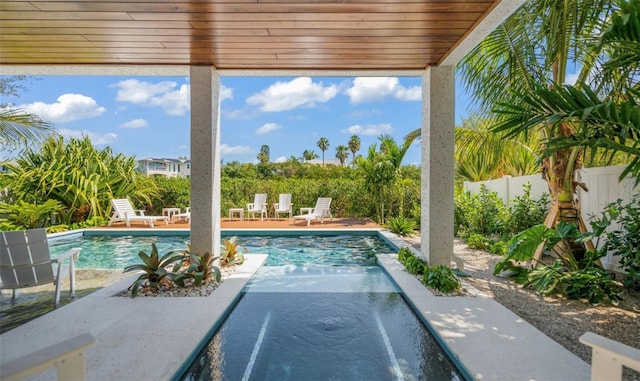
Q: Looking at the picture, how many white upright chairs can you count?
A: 2